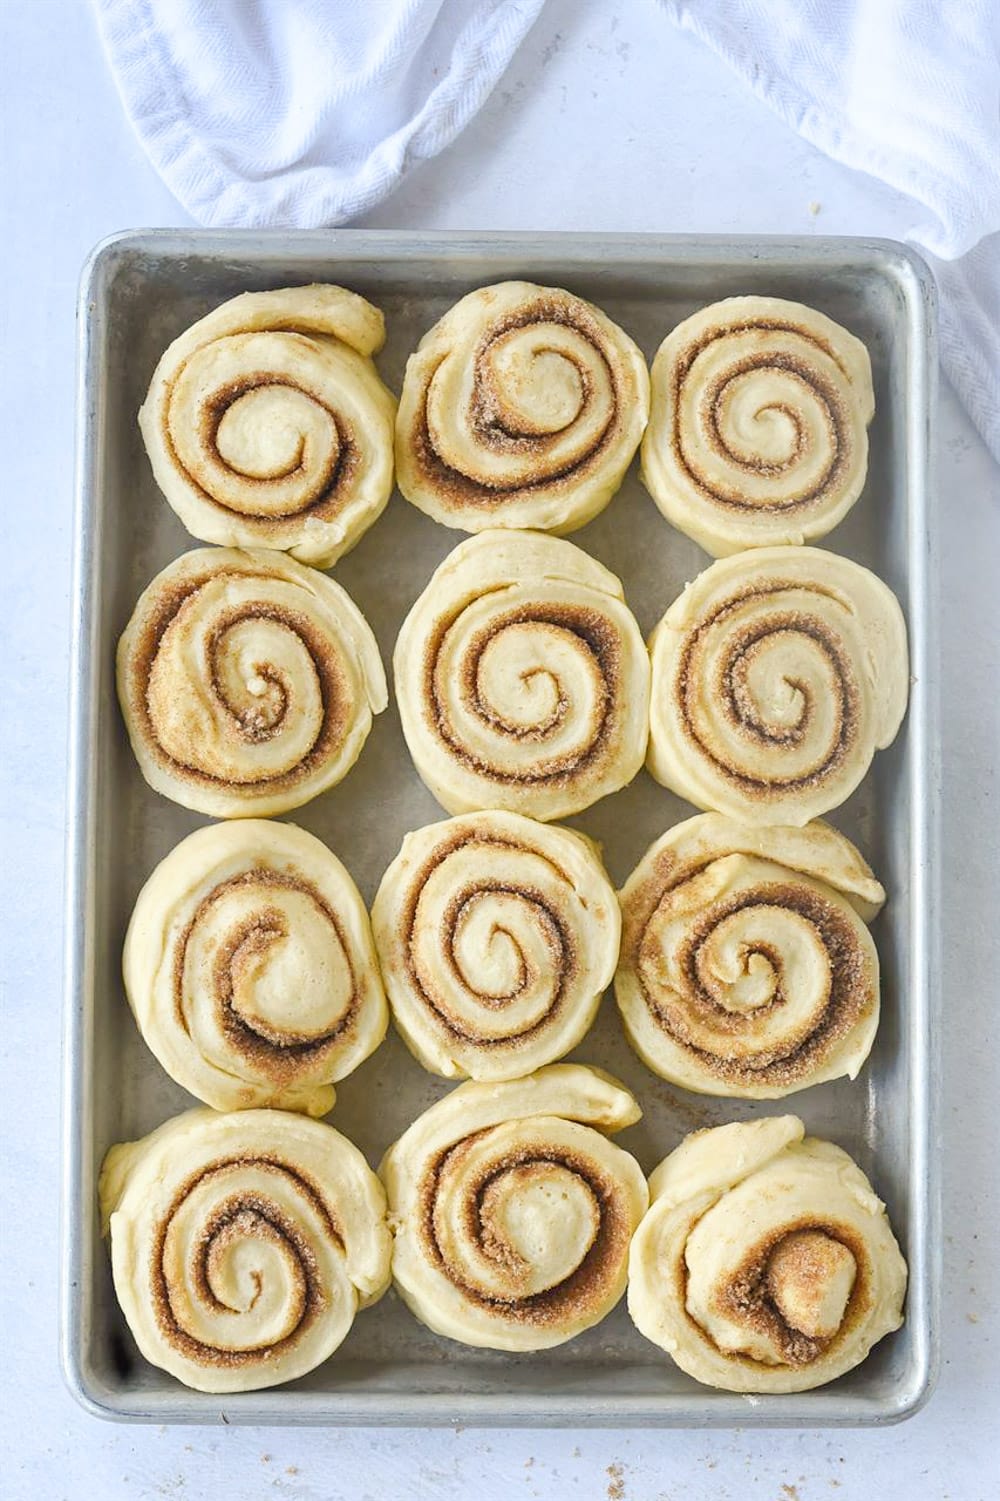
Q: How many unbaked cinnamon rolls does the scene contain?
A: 12